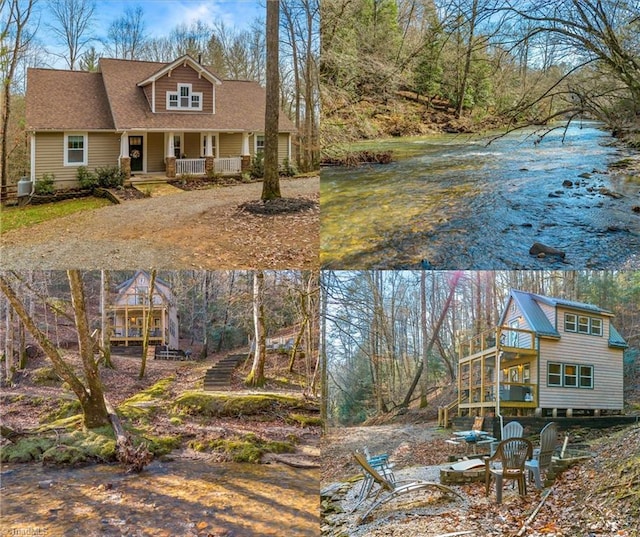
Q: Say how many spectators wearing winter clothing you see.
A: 0